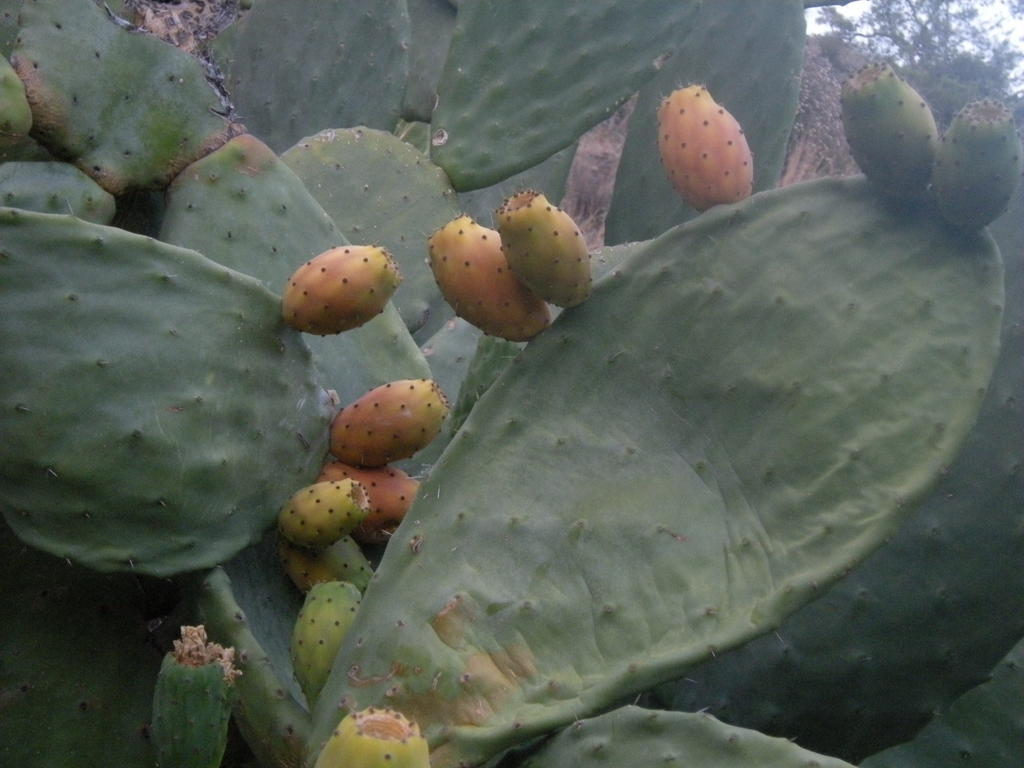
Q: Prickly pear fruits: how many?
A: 13